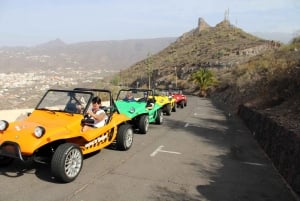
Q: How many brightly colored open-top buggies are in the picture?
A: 4